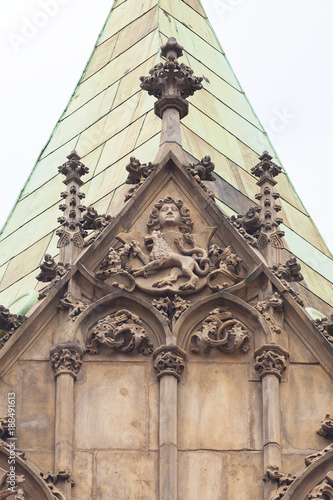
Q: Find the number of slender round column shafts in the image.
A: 3